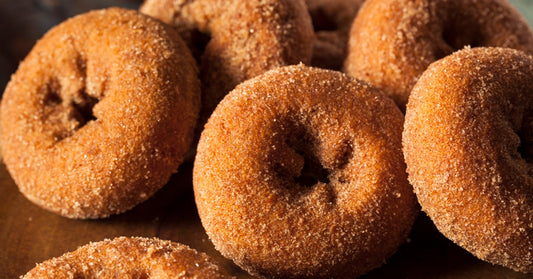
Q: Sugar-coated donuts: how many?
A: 7